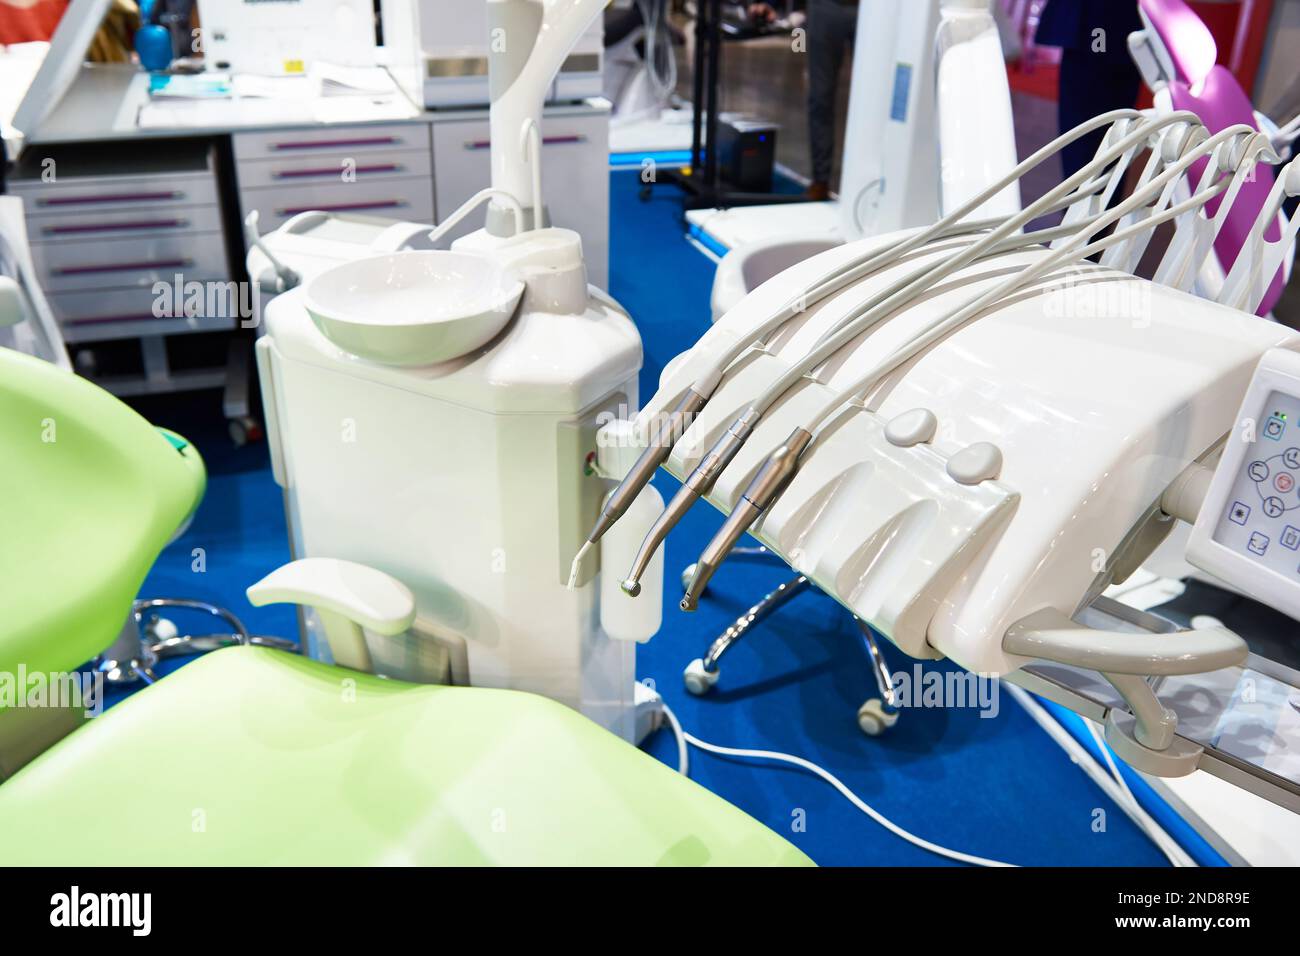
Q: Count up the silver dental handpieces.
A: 3